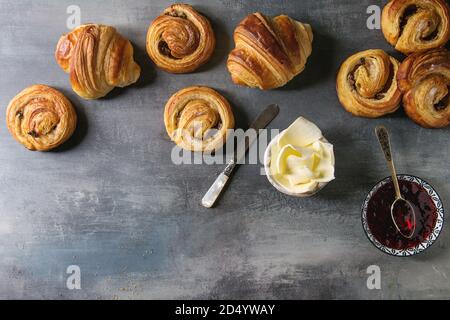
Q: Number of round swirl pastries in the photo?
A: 6